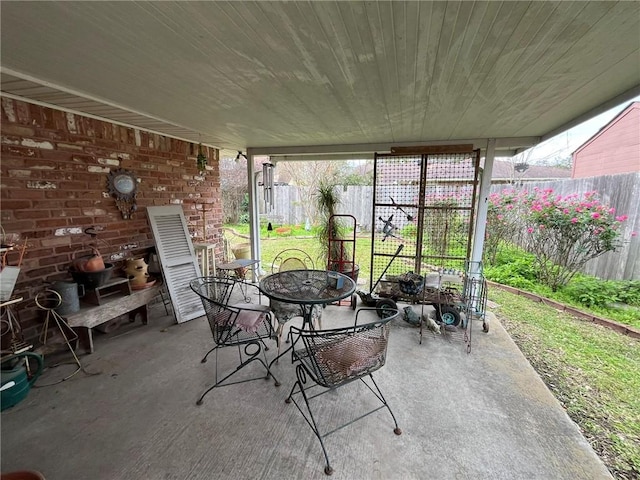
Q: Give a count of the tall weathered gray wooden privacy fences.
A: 1